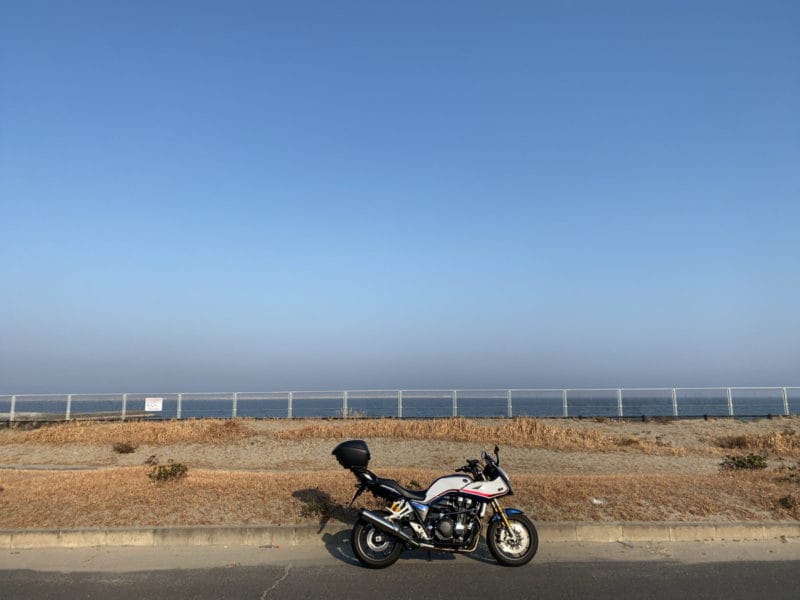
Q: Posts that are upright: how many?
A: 15